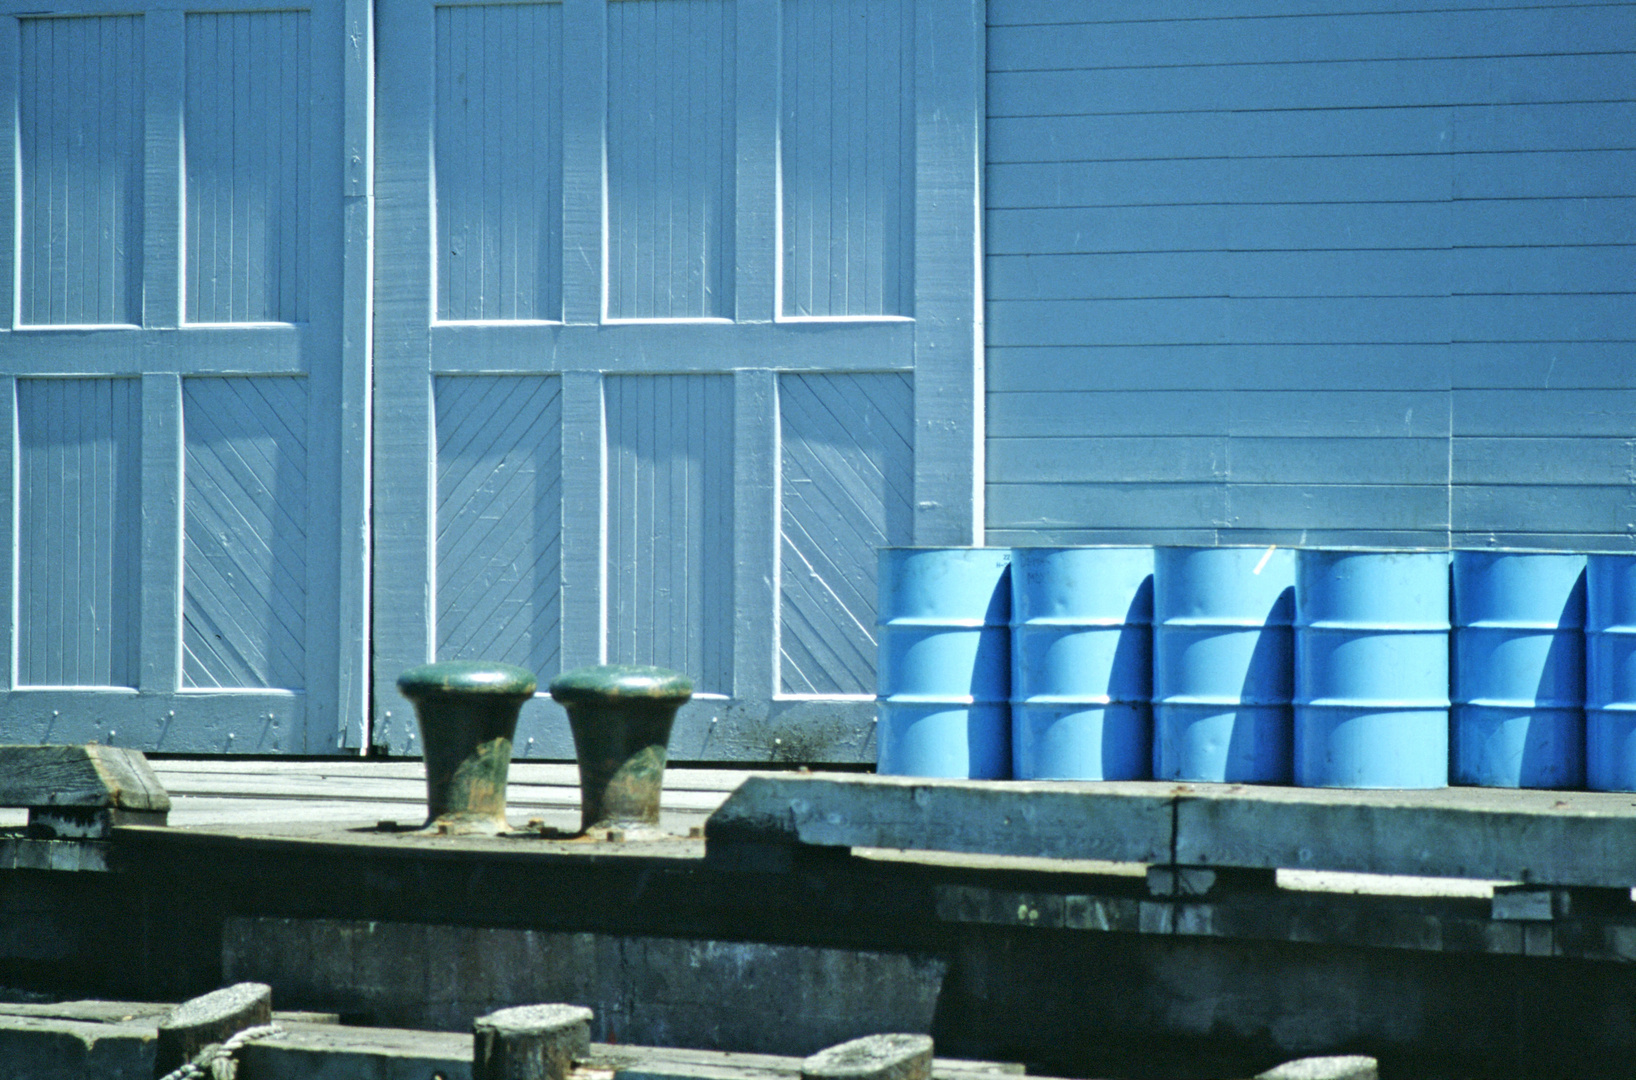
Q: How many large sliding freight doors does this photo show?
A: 2